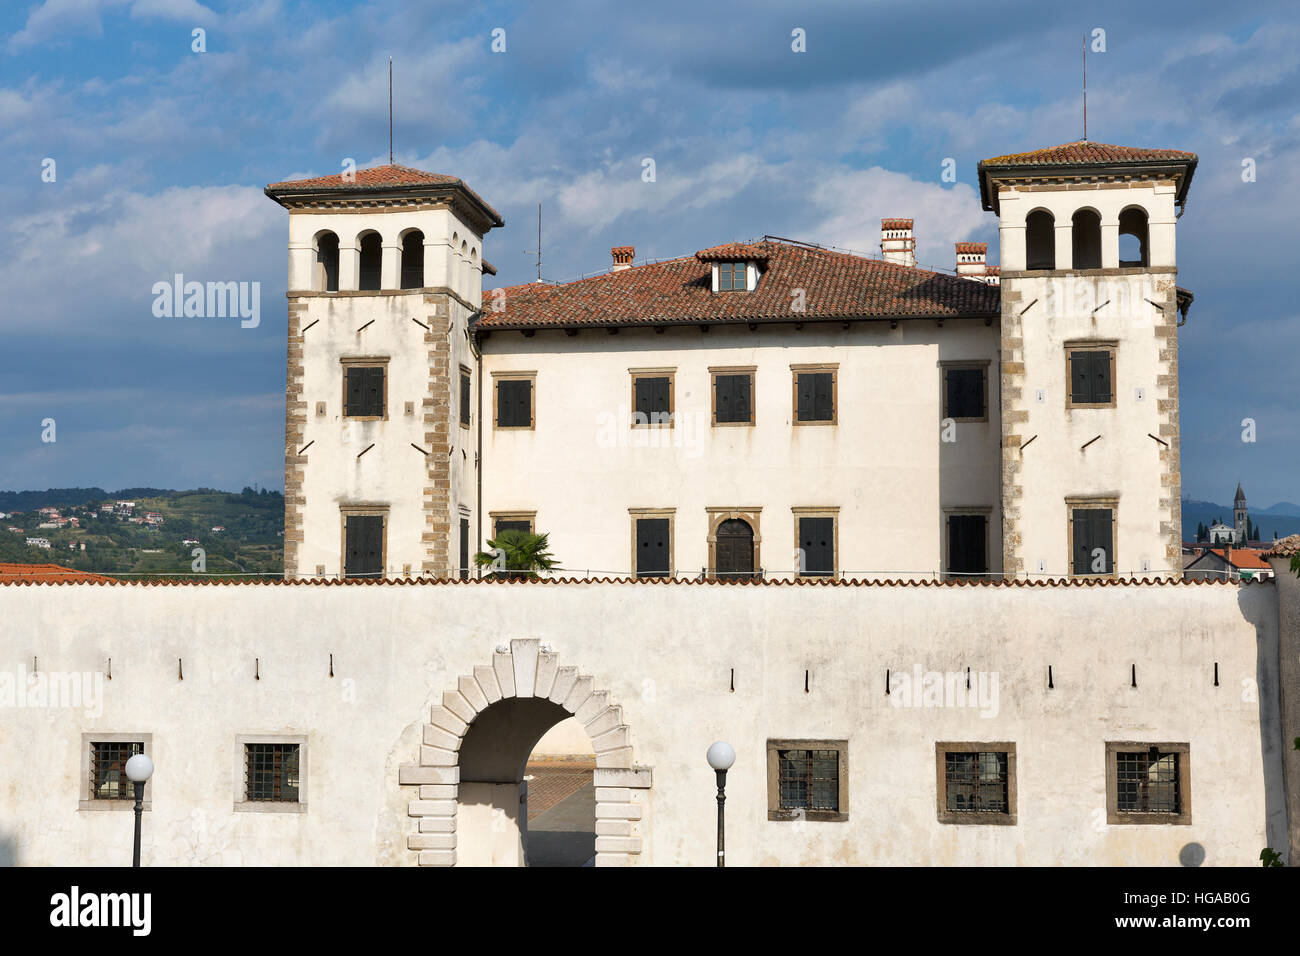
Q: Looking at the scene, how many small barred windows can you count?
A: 5